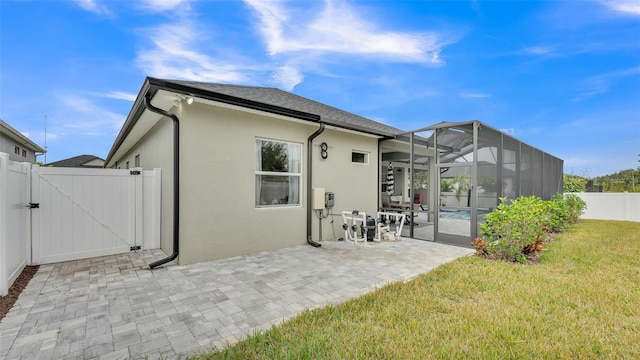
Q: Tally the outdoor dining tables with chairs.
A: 1